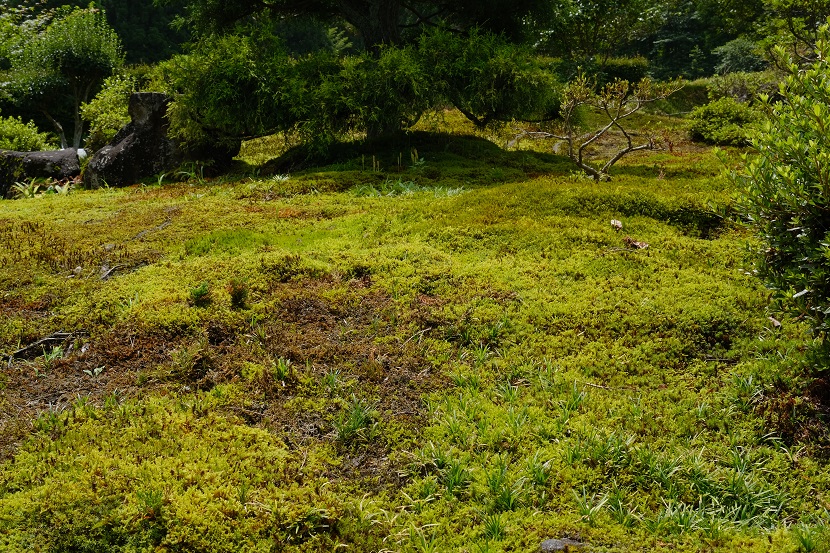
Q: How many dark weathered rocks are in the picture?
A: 2